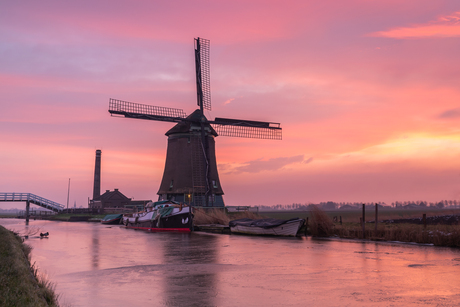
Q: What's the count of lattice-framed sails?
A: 4